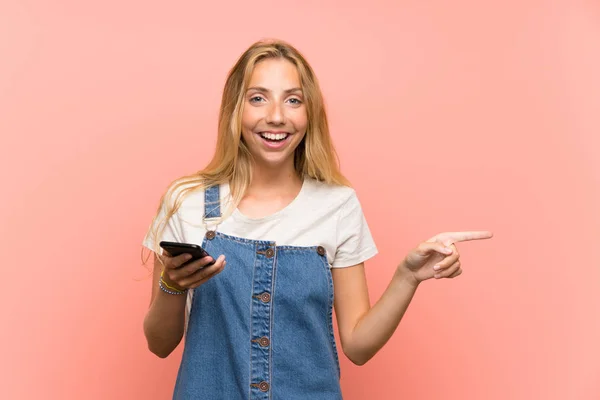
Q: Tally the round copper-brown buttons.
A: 6